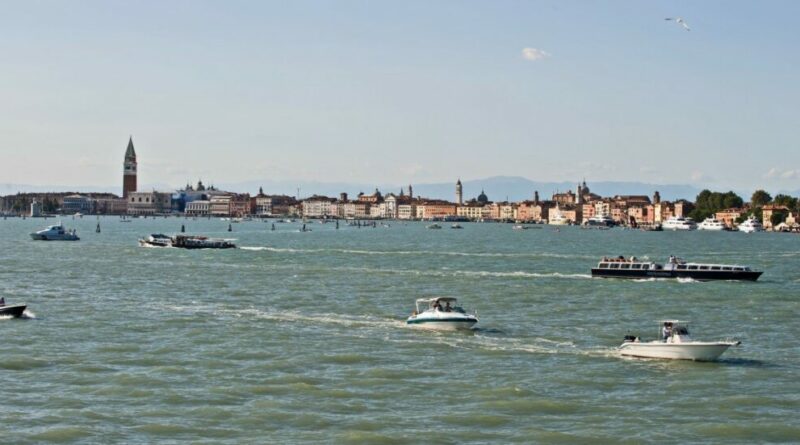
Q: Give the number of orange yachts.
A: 0